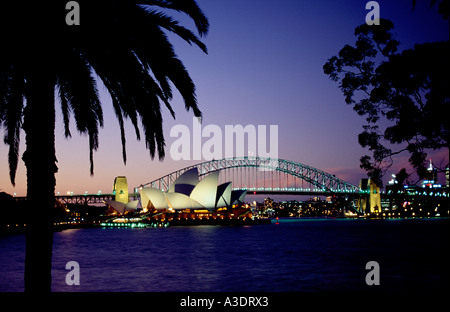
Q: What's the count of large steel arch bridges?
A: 1